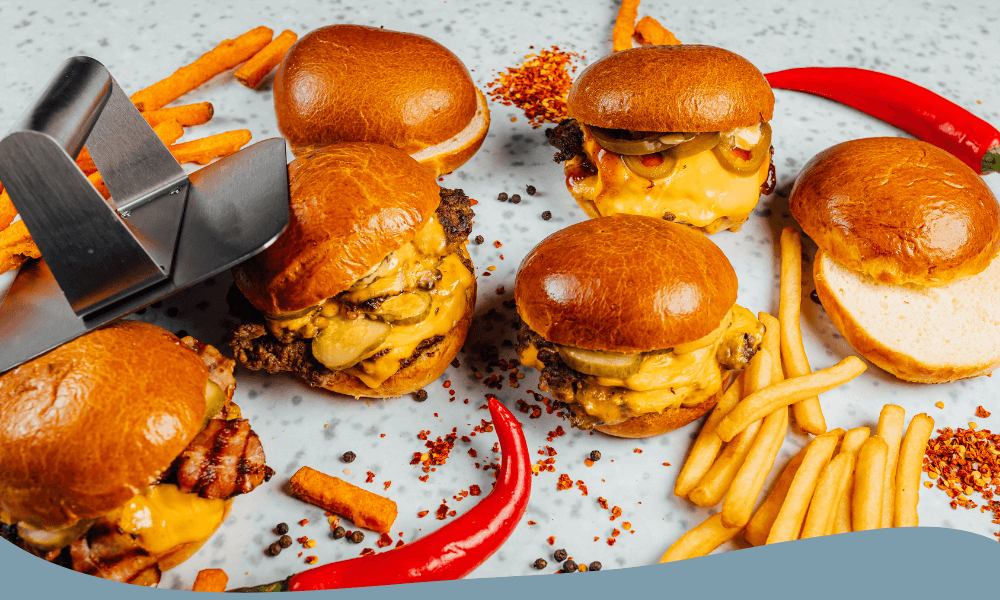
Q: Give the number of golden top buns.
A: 6